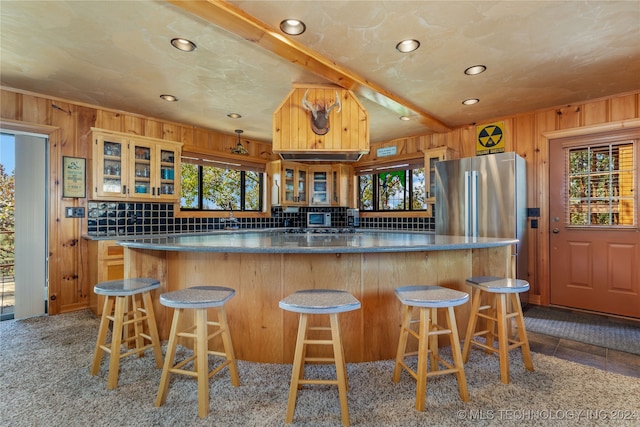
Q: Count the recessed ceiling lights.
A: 8